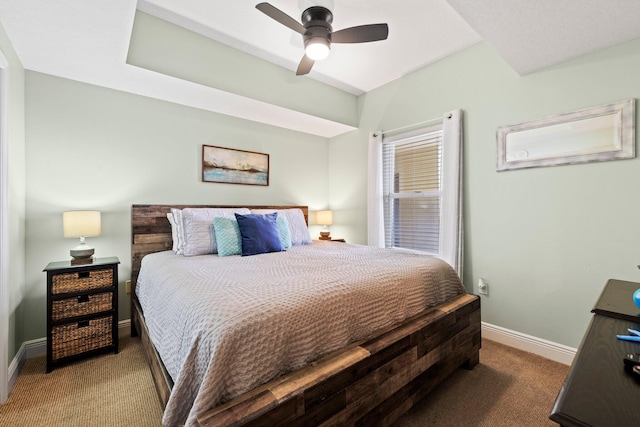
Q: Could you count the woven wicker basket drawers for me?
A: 3